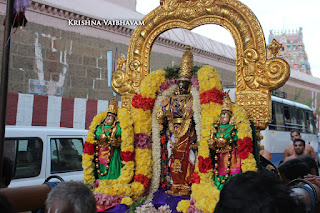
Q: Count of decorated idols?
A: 3